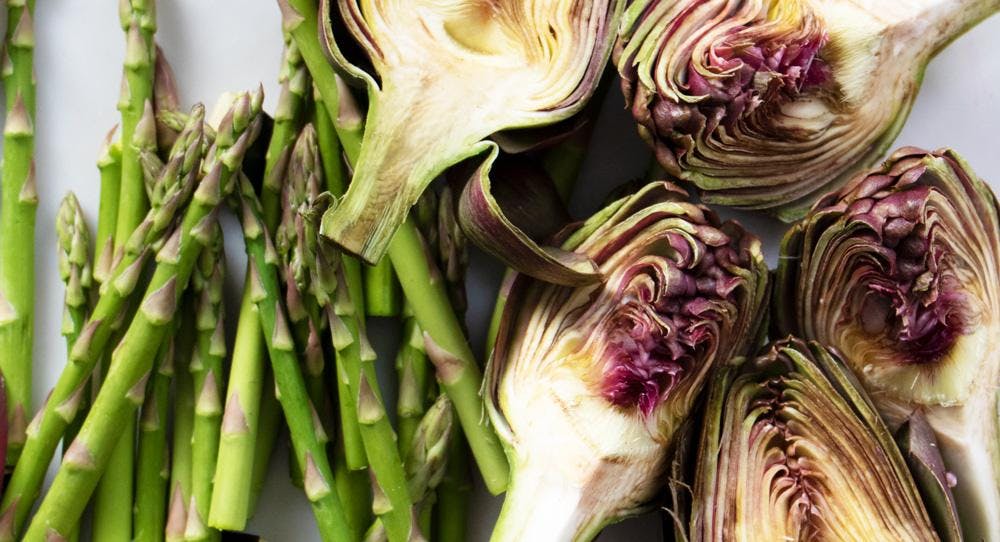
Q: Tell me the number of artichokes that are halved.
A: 5